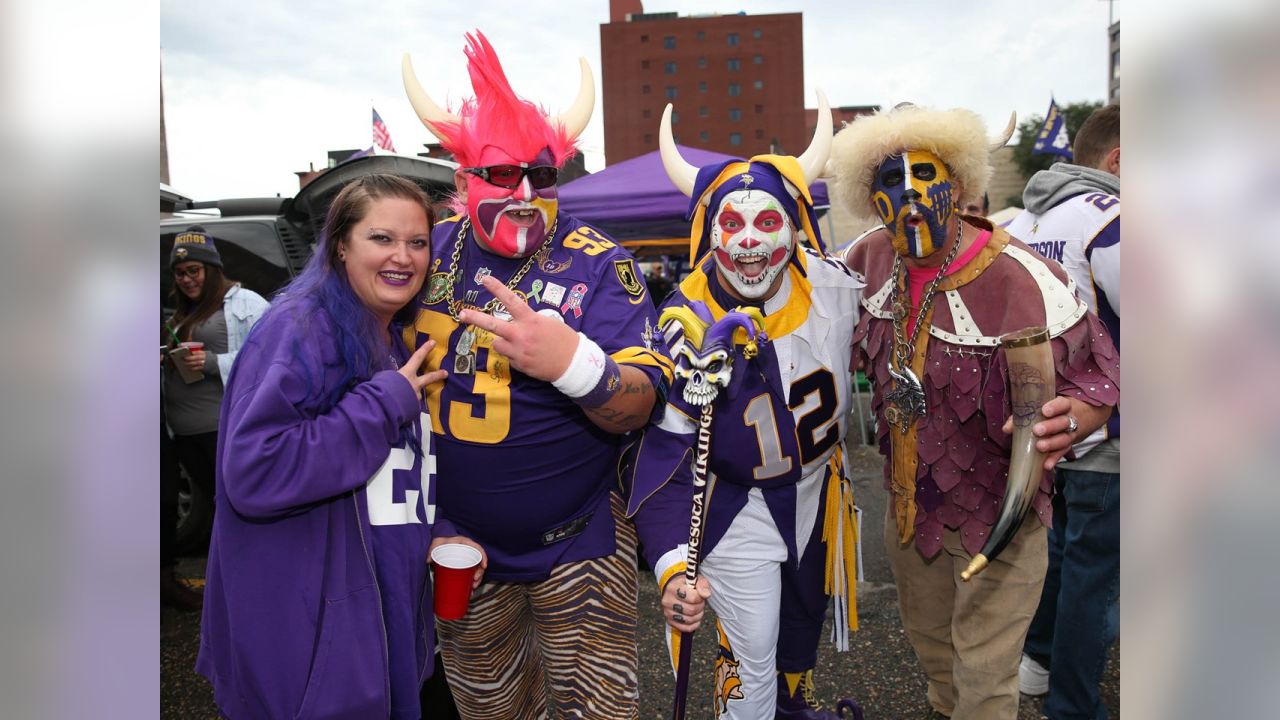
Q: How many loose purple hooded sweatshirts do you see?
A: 1